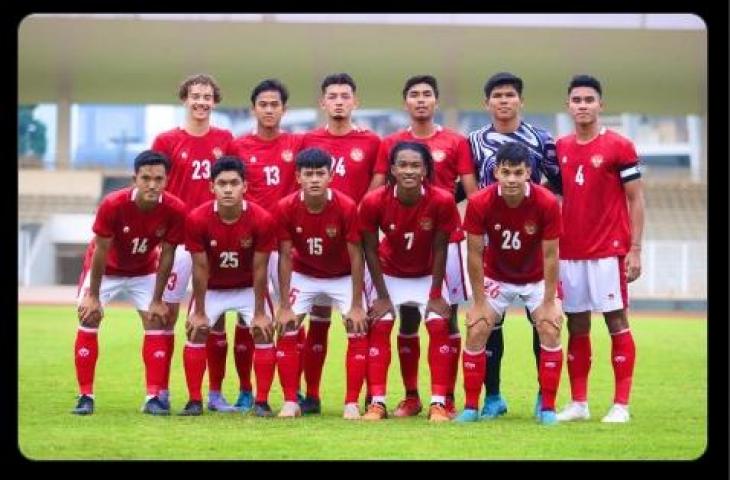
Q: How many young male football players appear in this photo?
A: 11